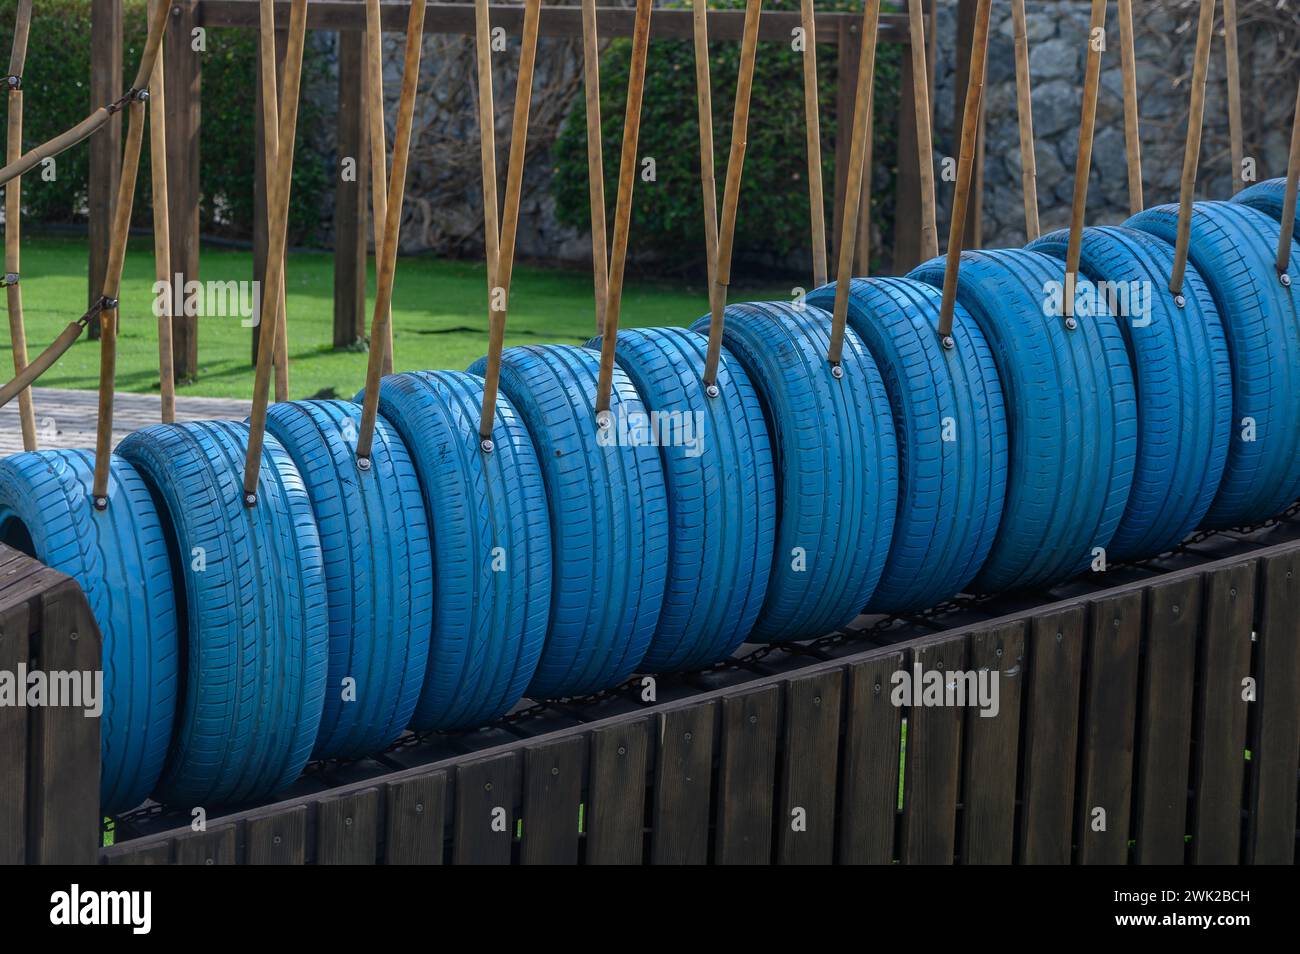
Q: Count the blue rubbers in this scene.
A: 12